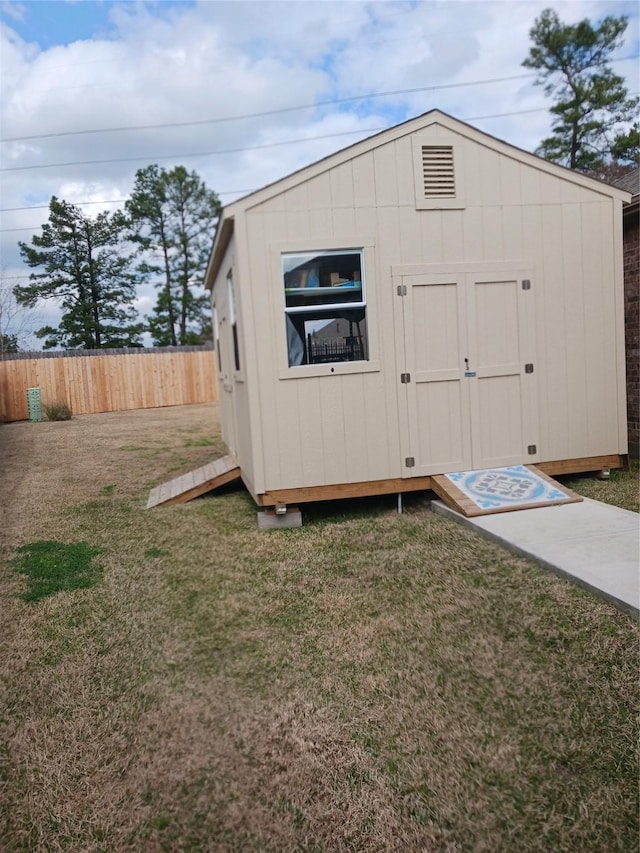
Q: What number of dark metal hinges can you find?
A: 6